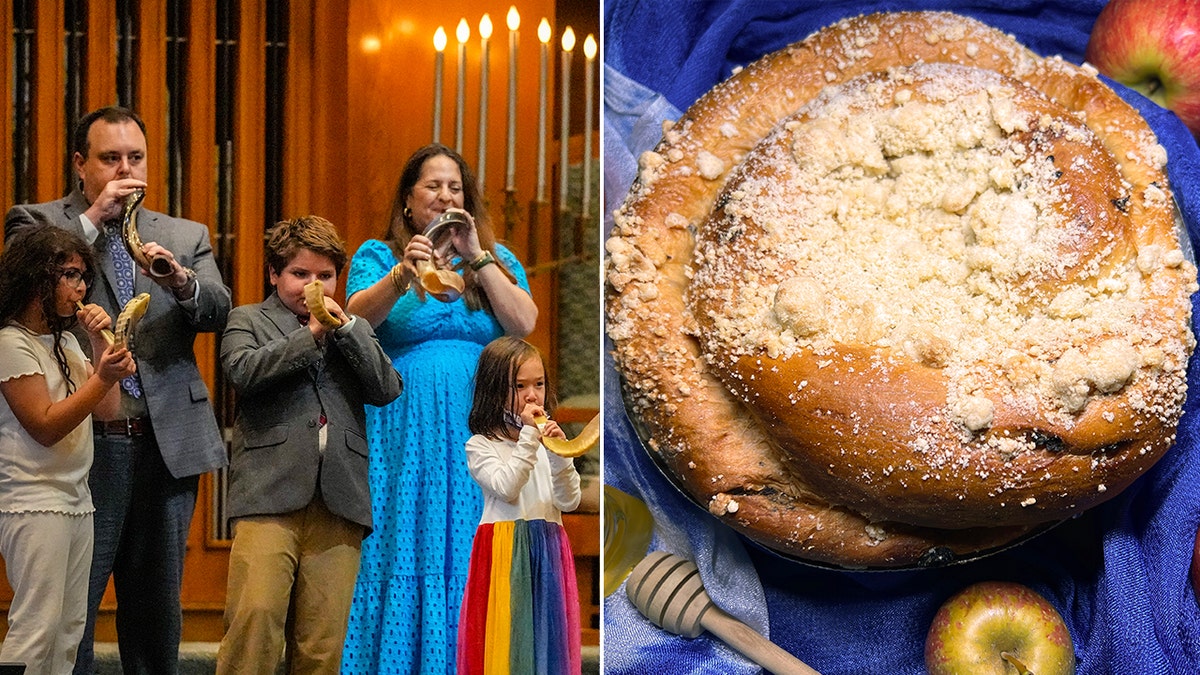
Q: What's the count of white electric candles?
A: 7